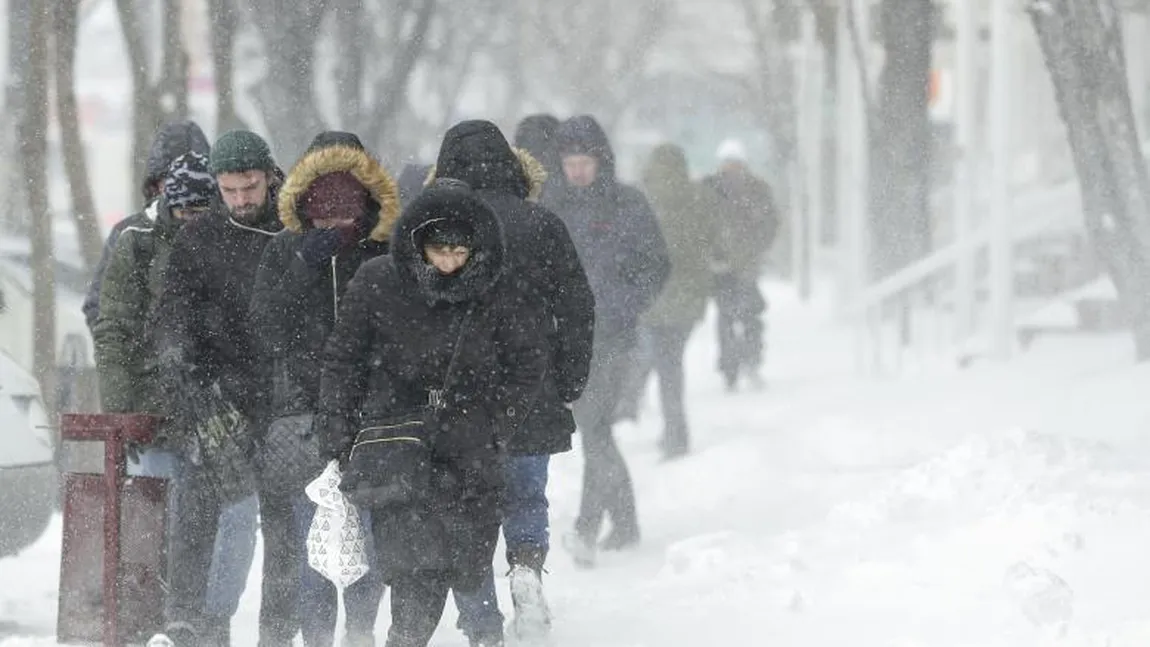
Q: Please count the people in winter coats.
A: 11